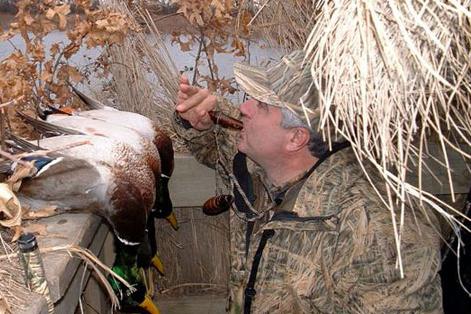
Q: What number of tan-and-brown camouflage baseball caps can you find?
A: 1